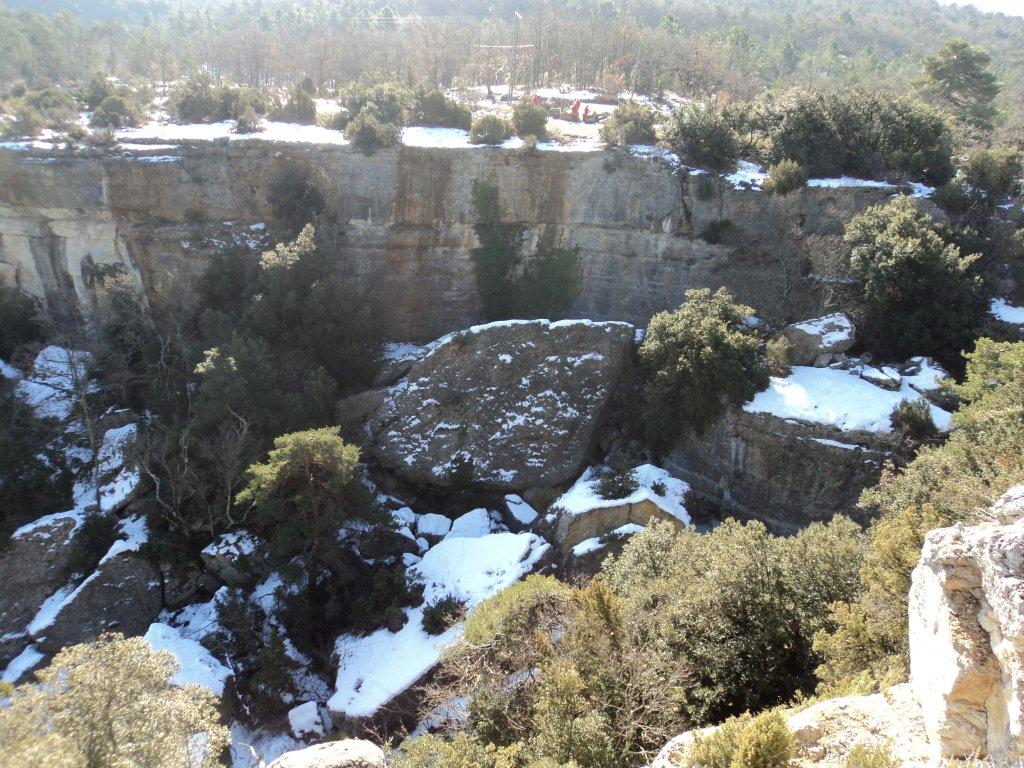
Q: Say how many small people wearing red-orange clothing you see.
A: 3